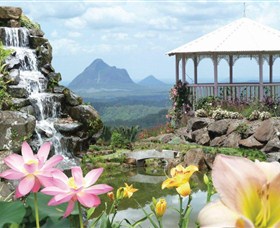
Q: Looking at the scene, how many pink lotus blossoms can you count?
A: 2